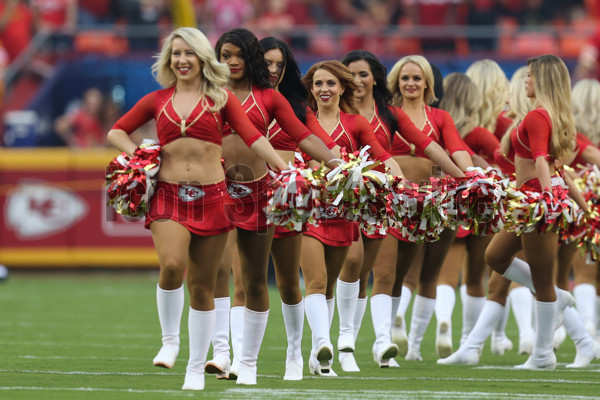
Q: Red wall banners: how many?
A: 1